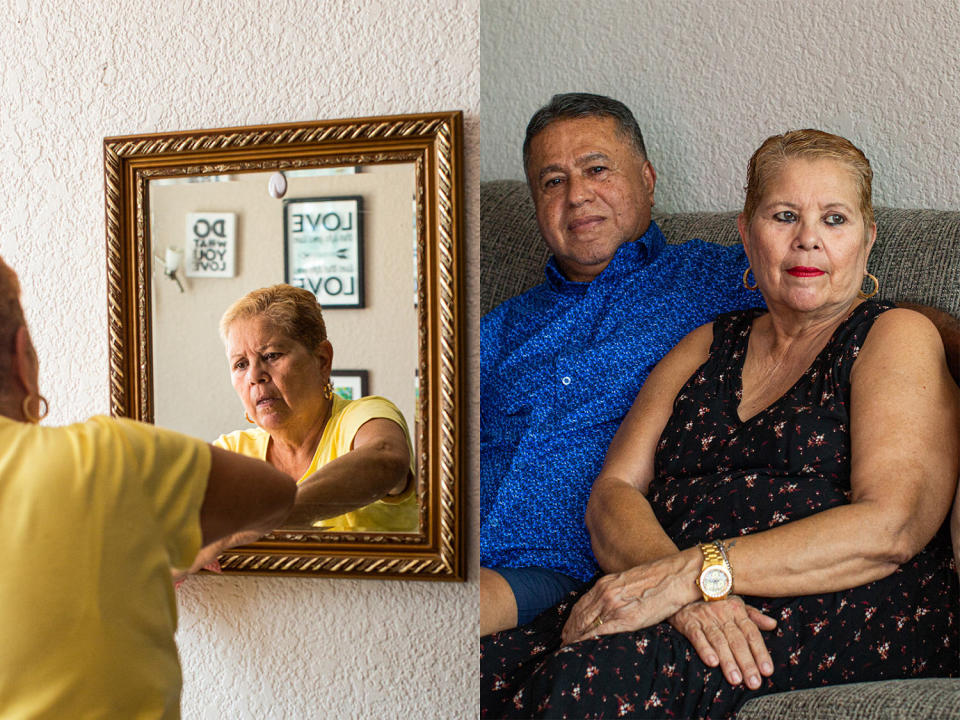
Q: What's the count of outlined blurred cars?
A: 0